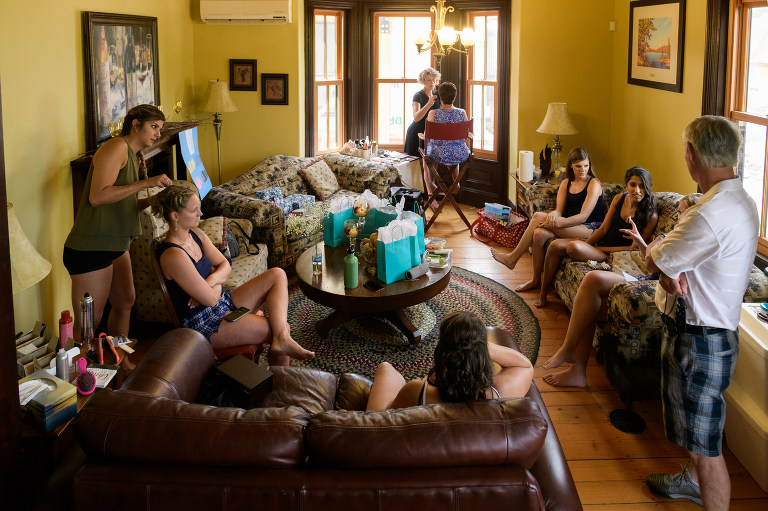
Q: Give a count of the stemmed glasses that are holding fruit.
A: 2